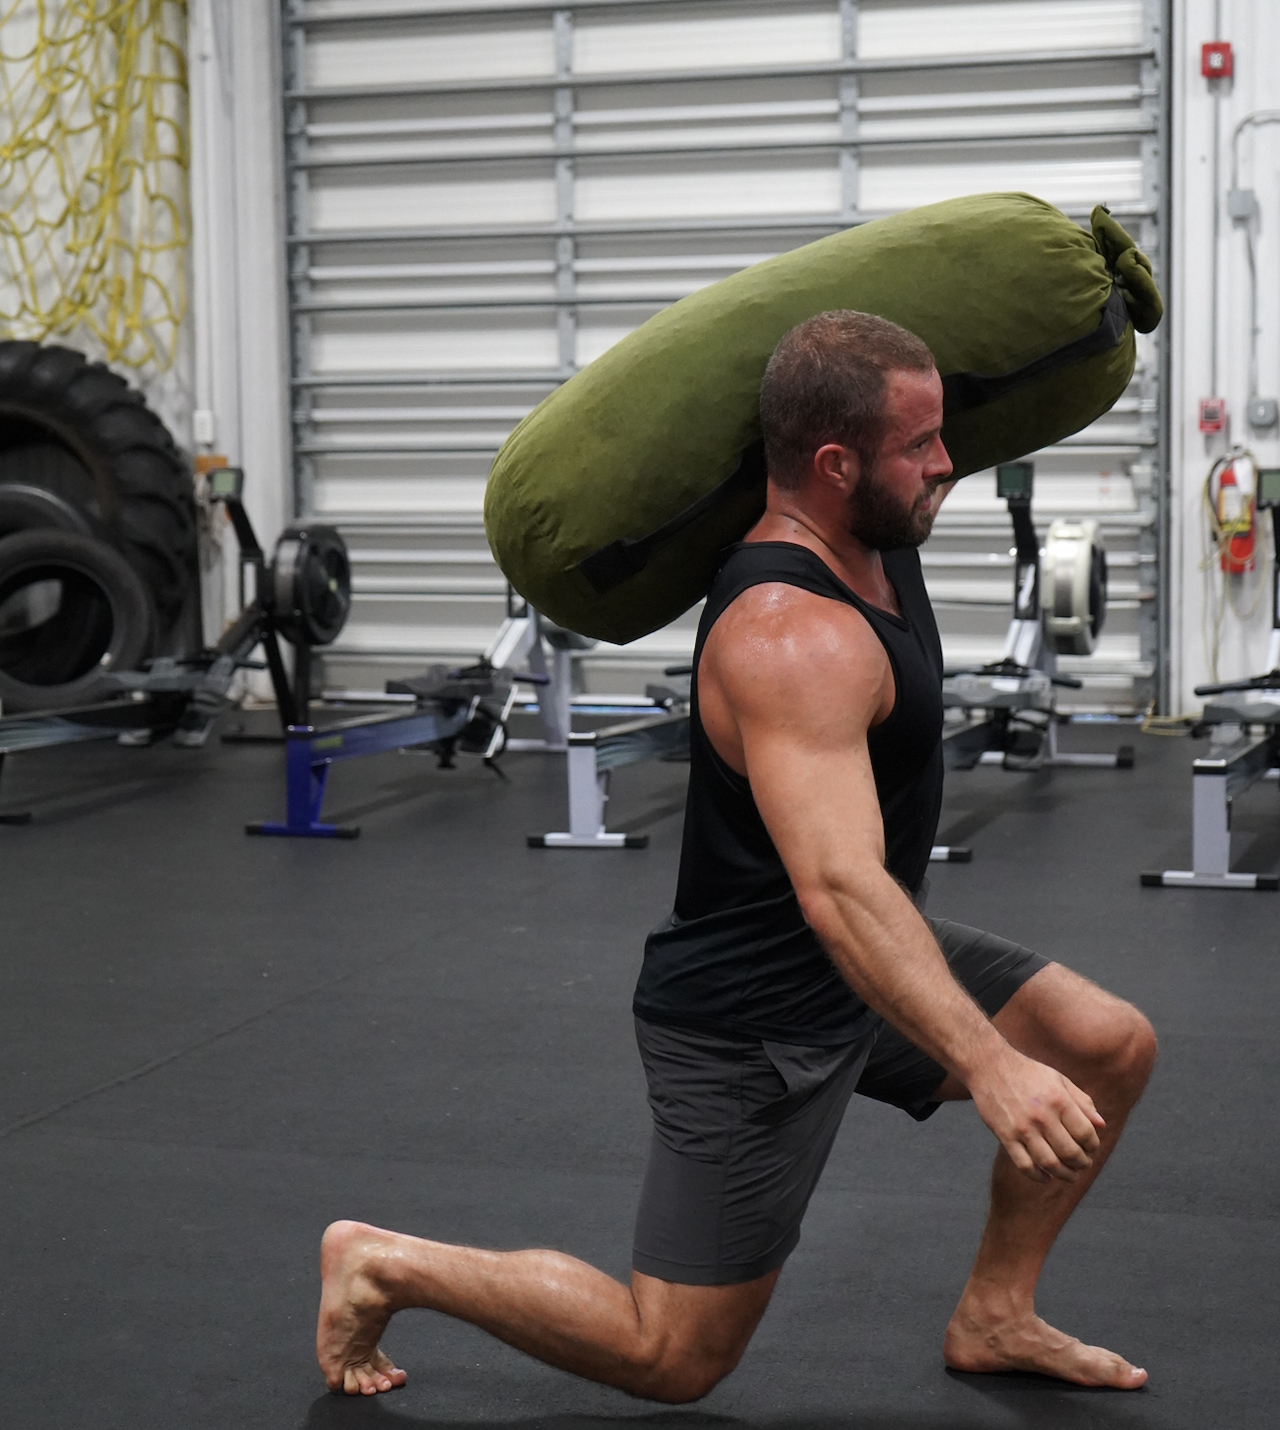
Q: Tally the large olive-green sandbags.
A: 1